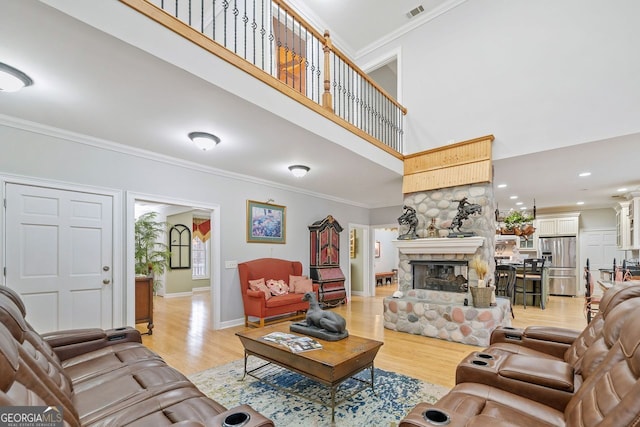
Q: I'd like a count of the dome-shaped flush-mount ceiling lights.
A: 3